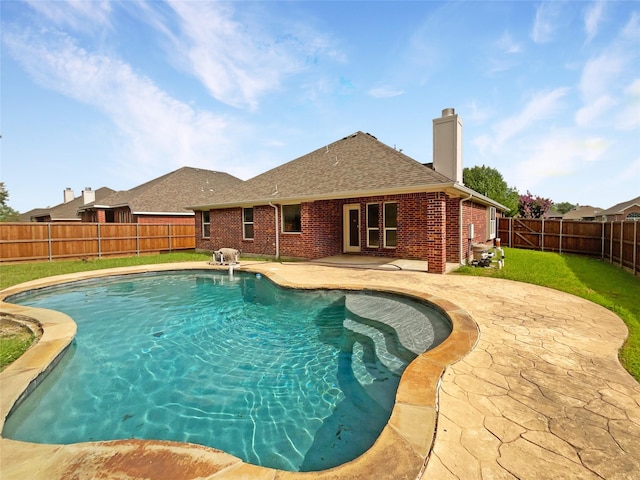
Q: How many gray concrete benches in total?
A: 0